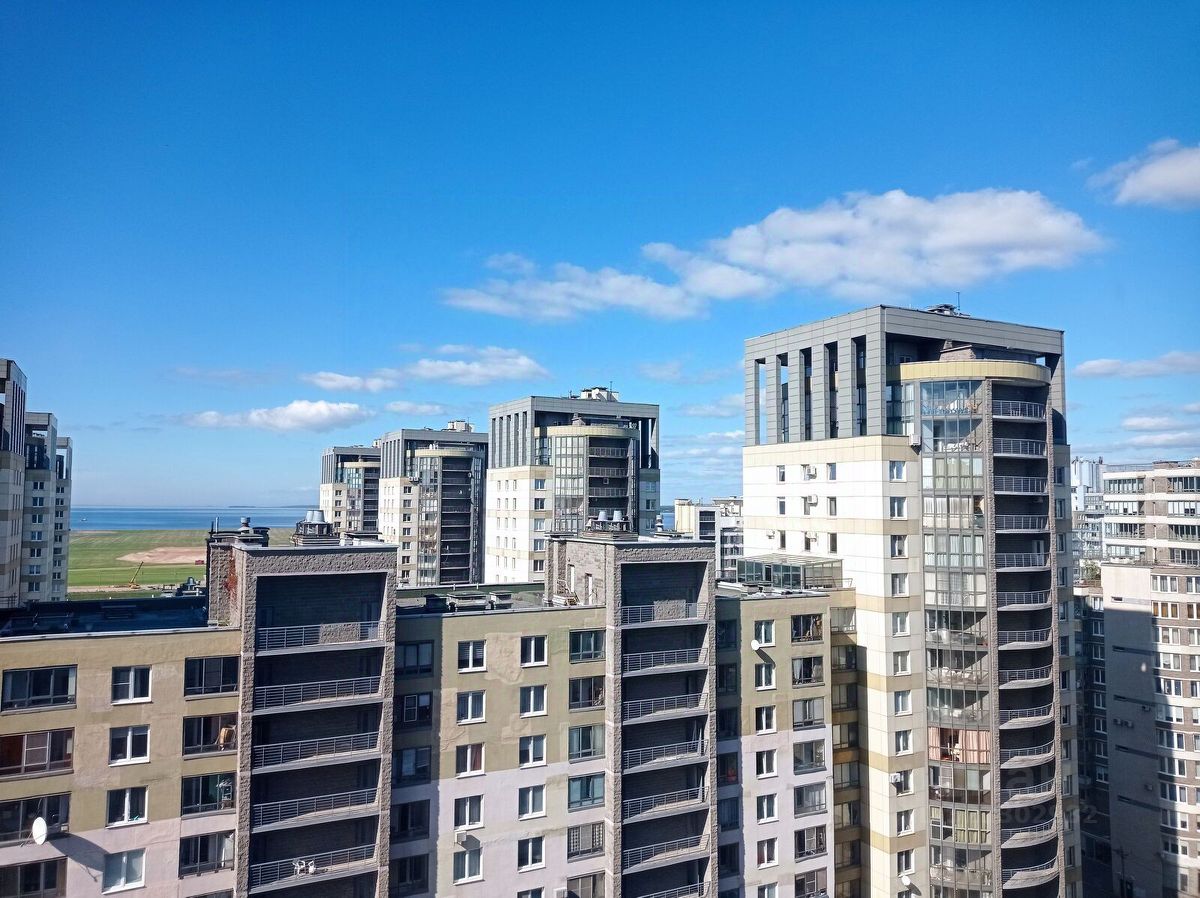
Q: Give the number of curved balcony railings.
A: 13